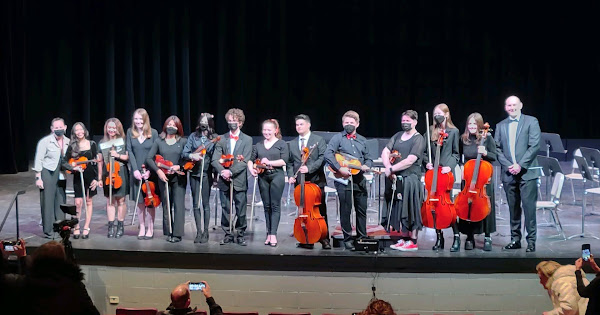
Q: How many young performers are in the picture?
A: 12